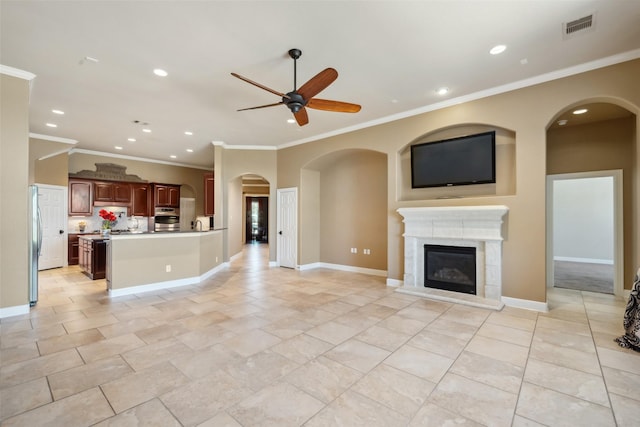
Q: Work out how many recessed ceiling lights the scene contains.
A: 13